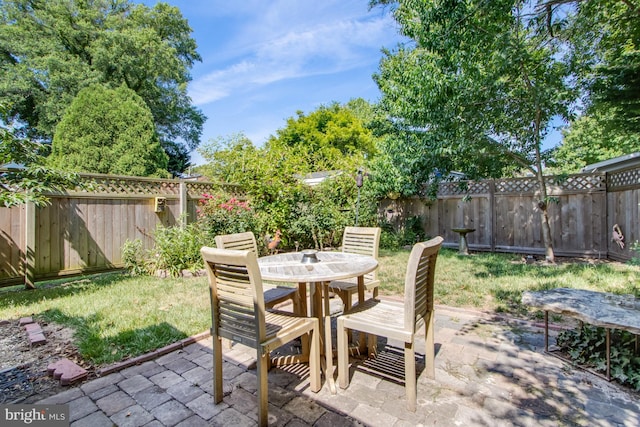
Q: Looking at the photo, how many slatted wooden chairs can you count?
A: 4